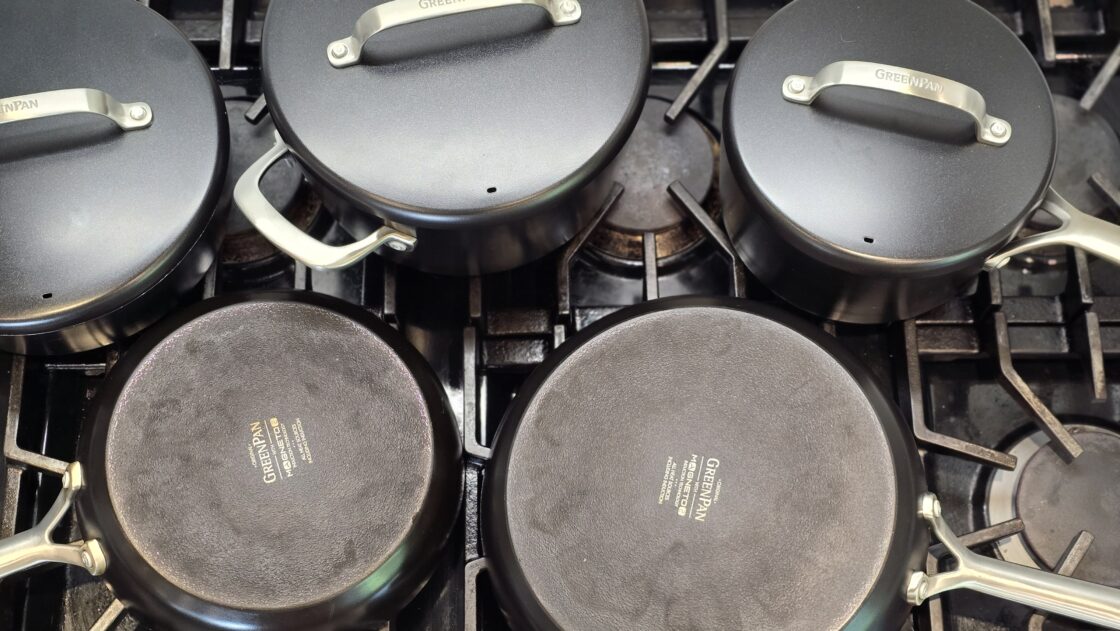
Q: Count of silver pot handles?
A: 7